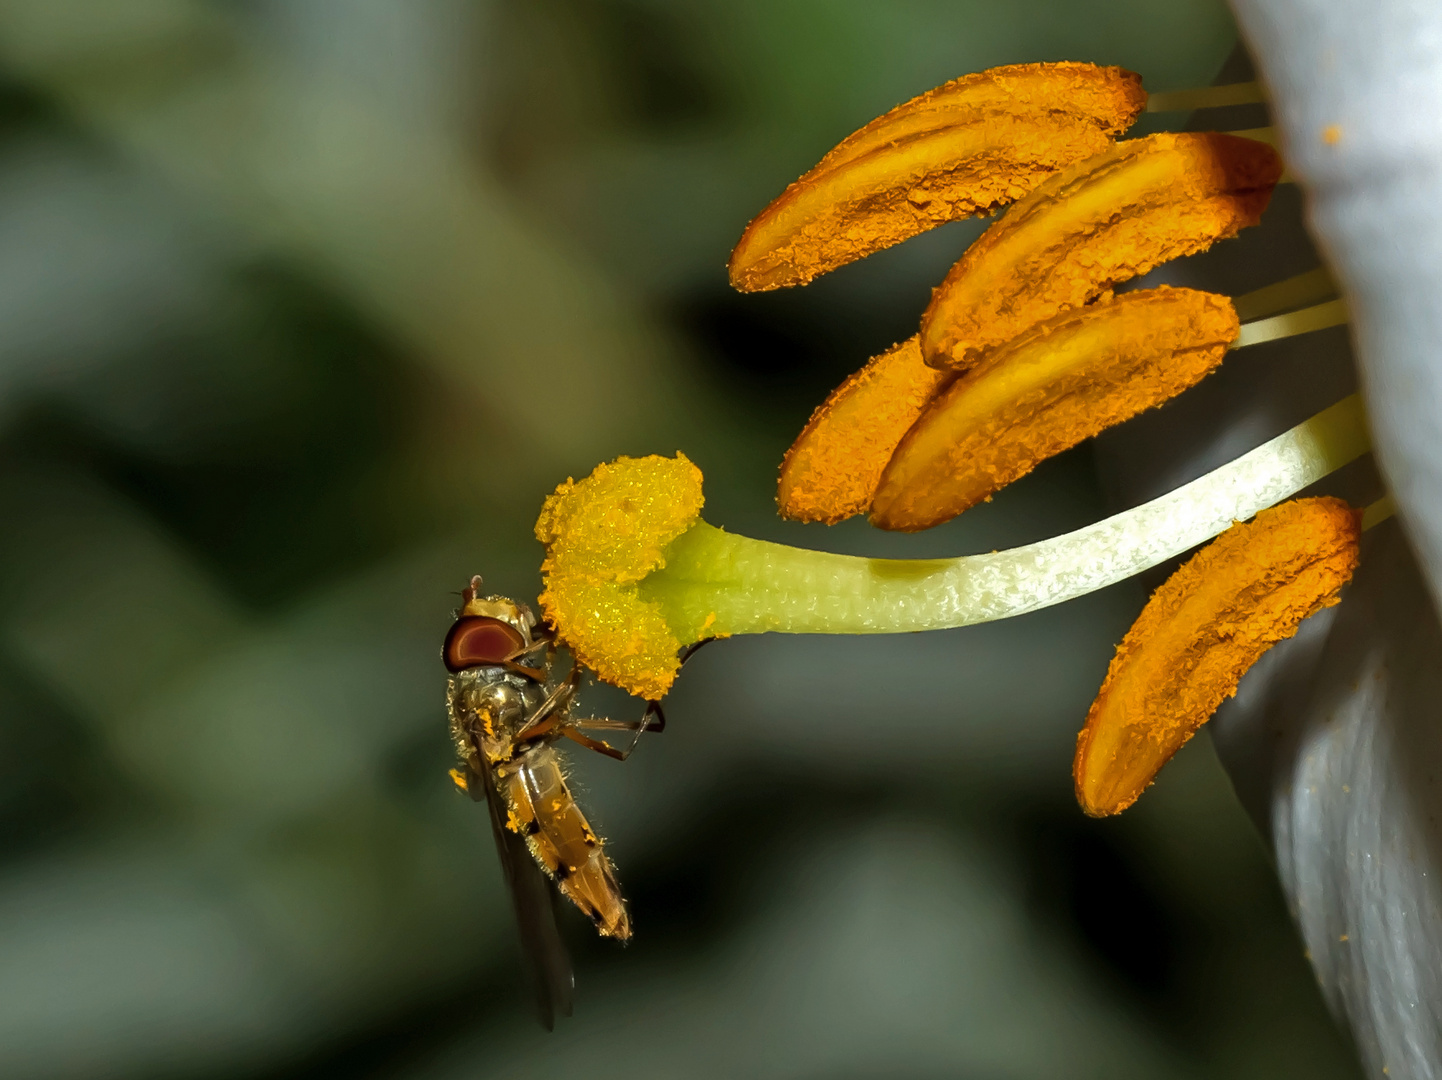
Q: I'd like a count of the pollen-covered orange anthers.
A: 5